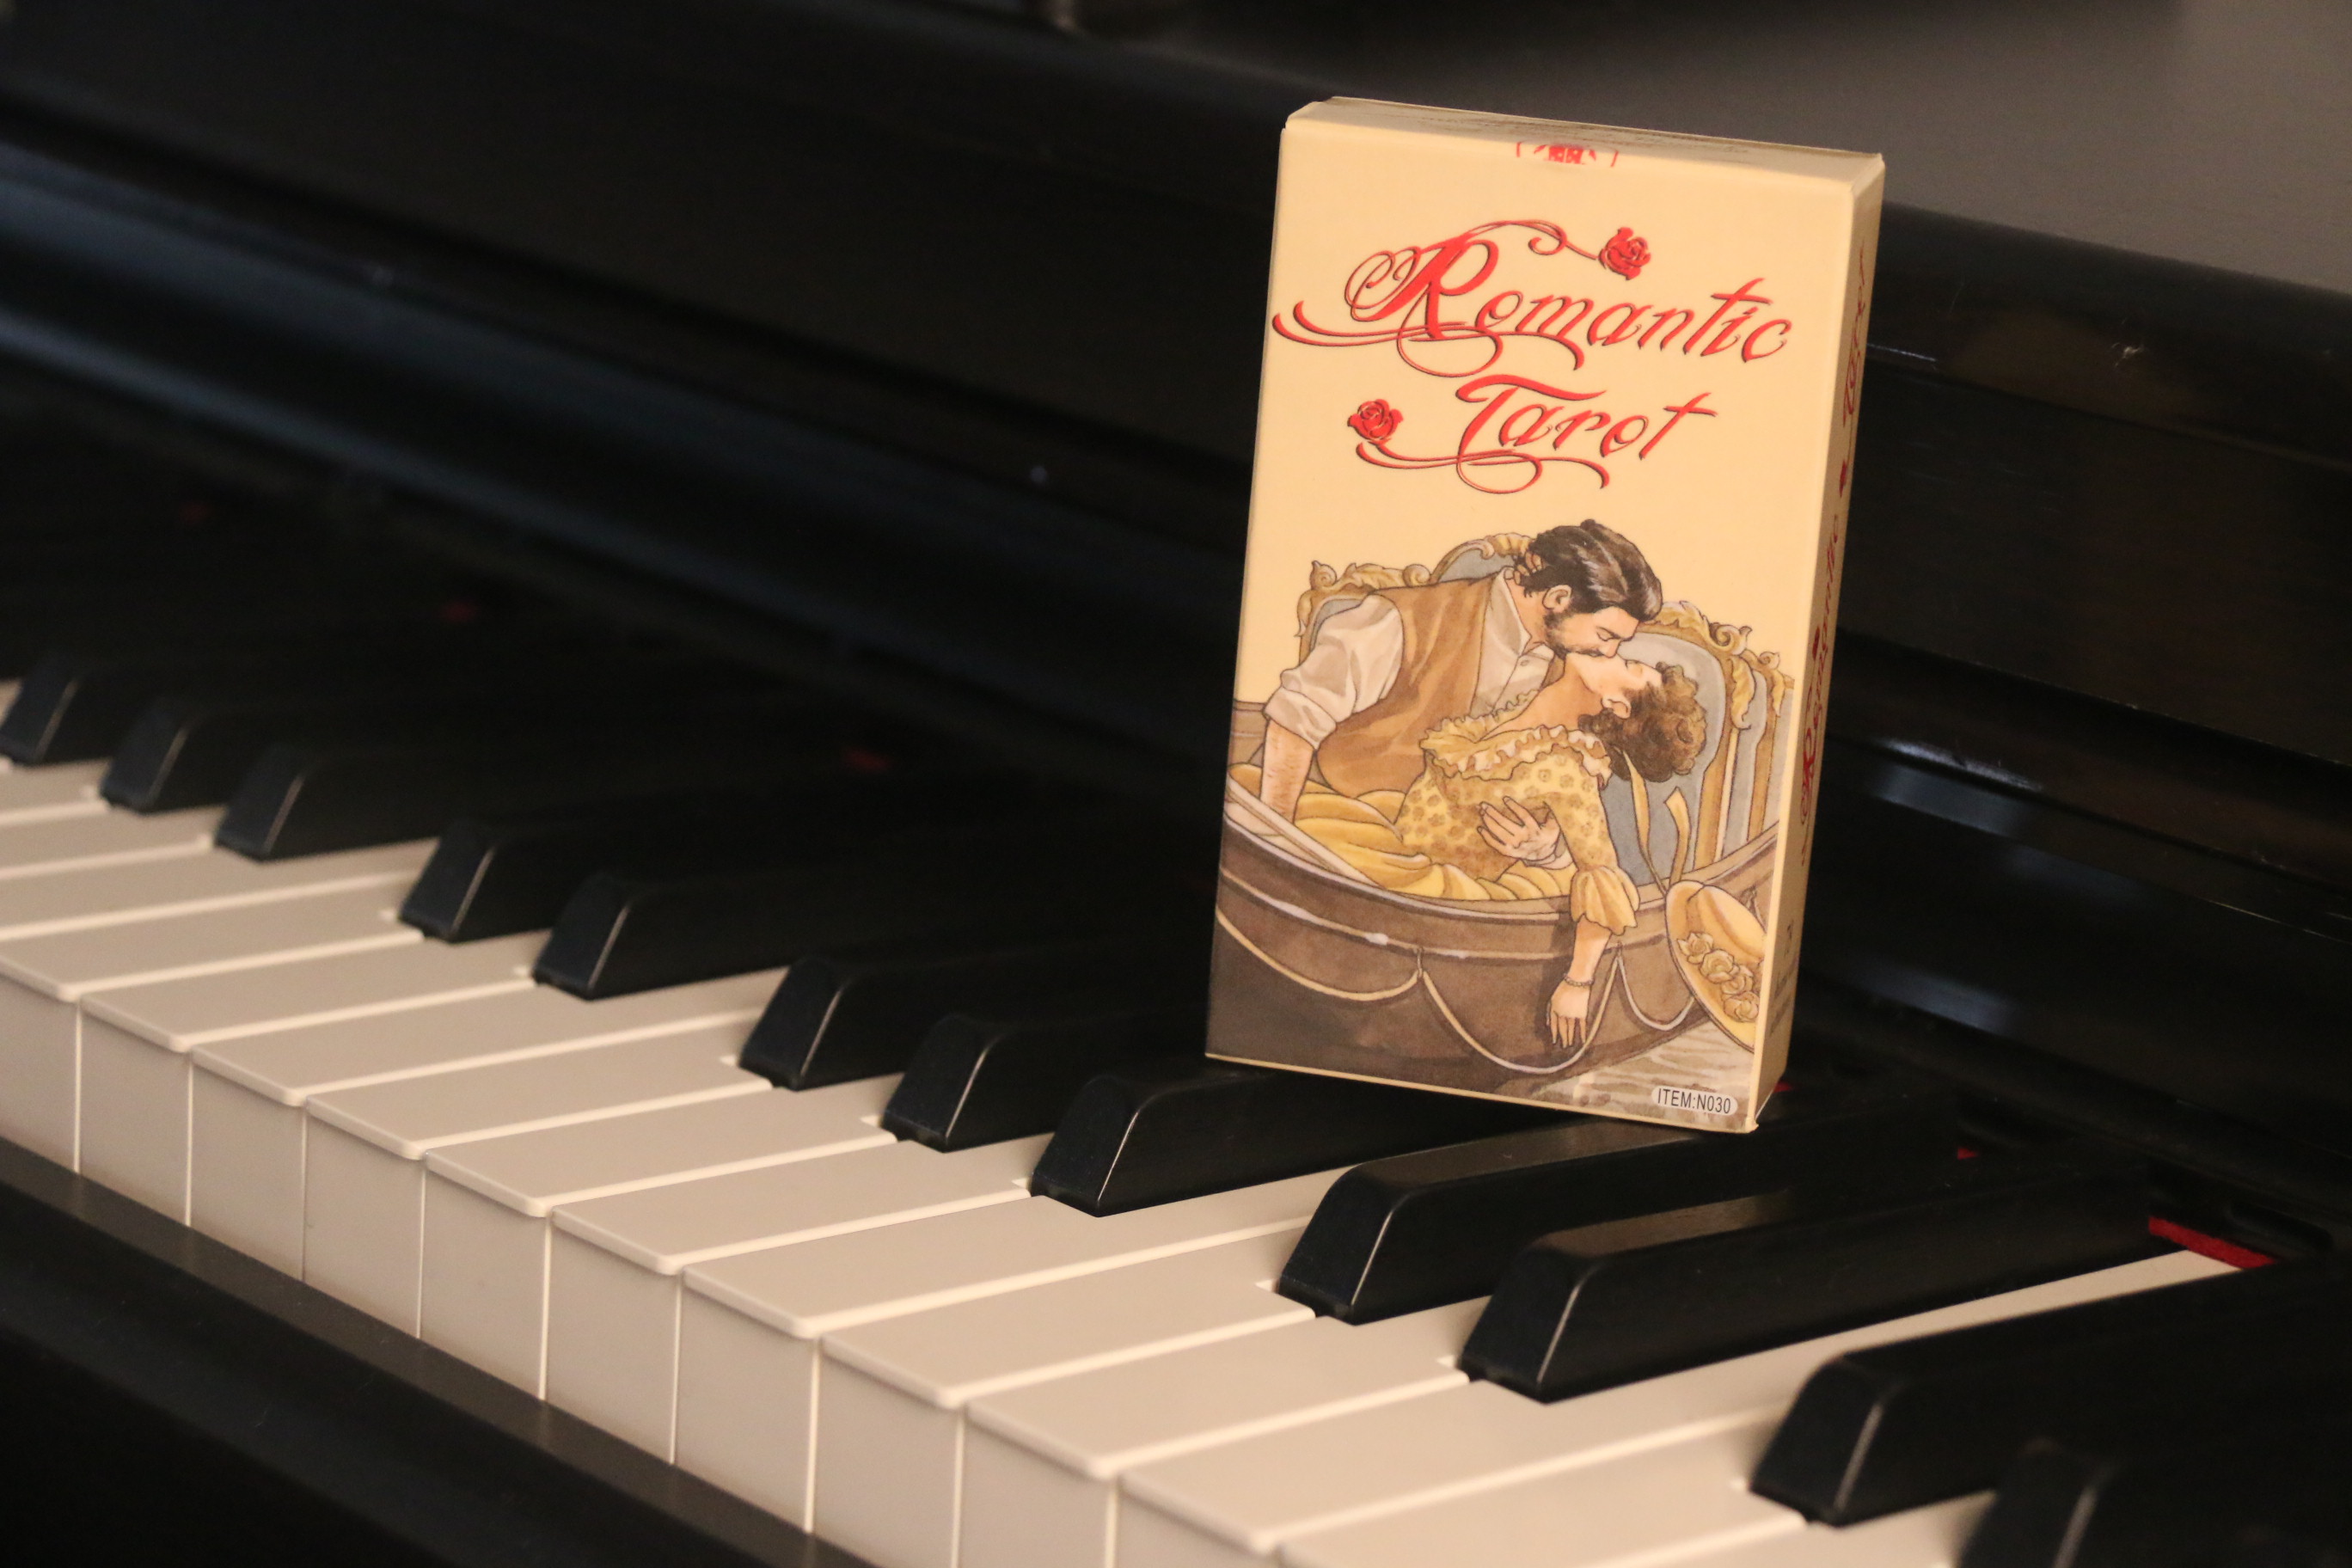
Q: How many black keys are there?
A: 12